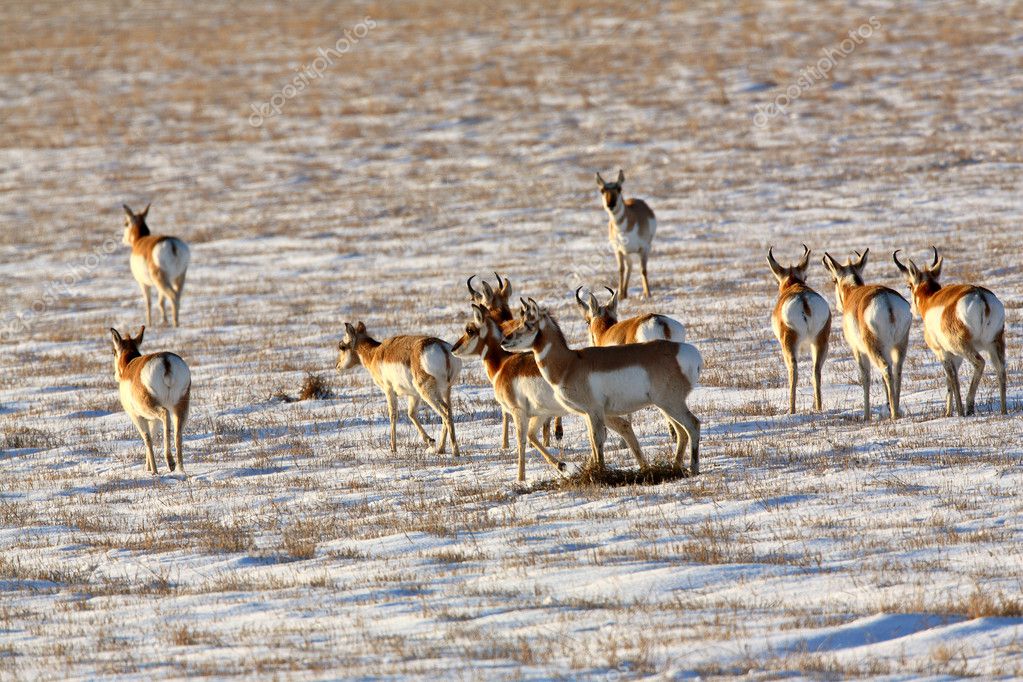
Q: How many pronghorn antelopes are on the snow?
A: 11